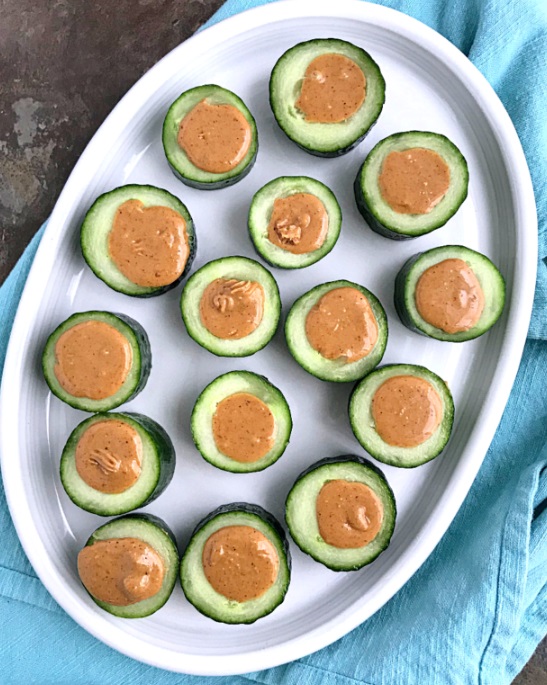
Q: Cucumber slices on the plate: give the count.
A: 15